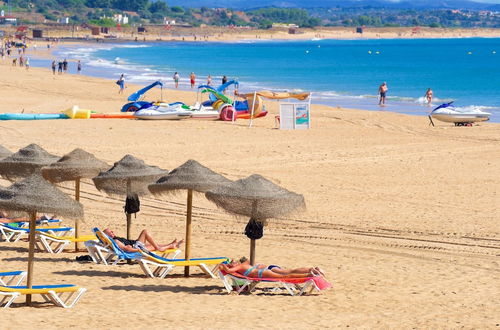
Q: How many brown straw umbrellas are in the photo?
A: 7